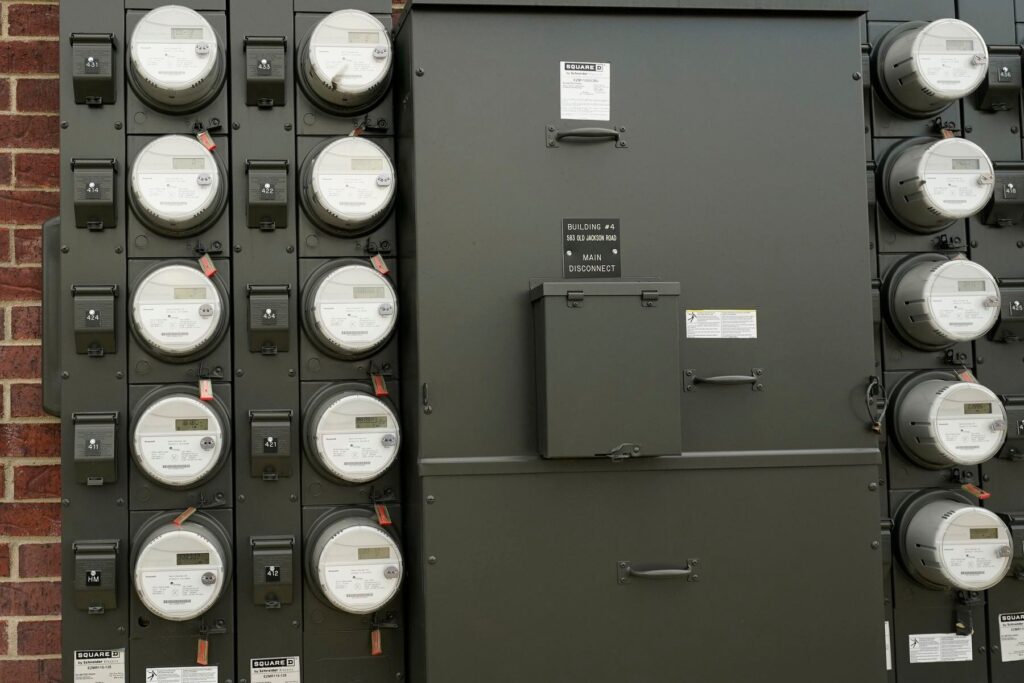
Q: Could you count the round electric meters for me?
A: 15